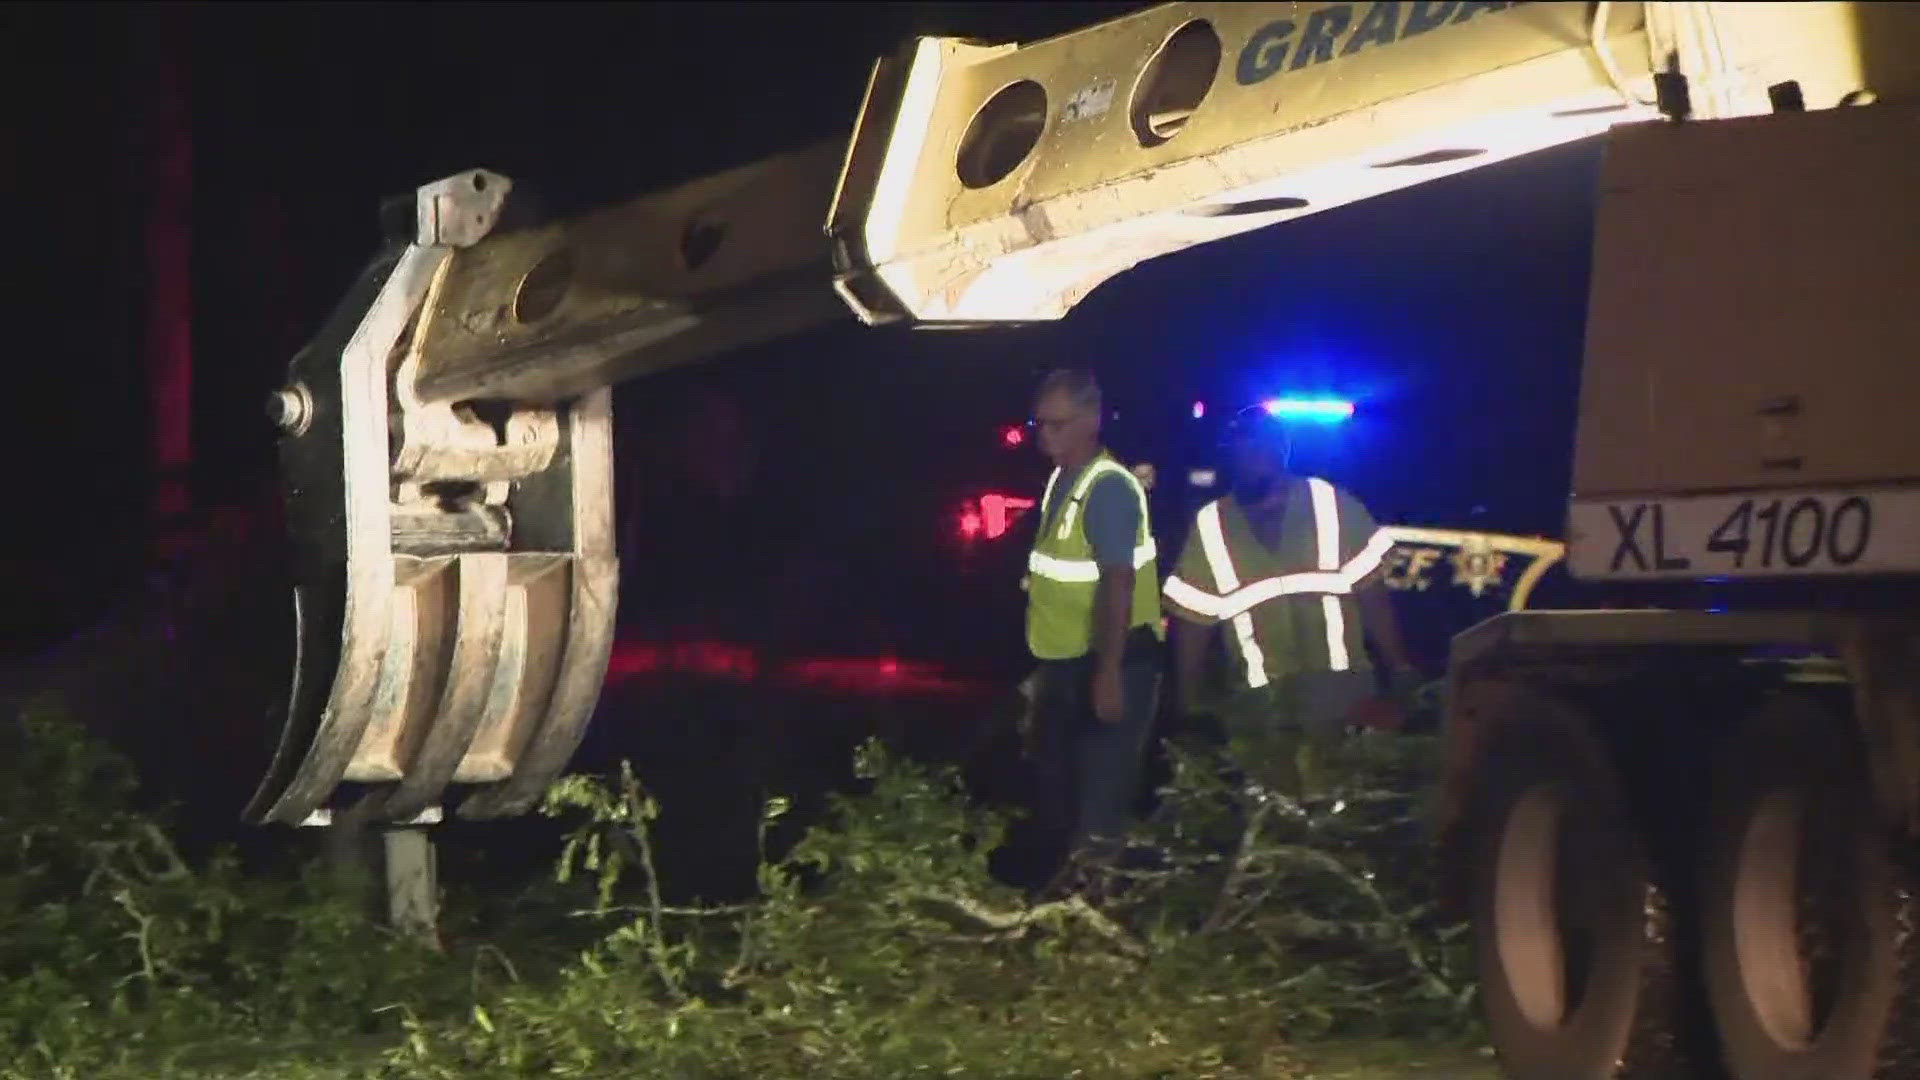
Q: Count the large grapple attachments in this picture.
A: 1